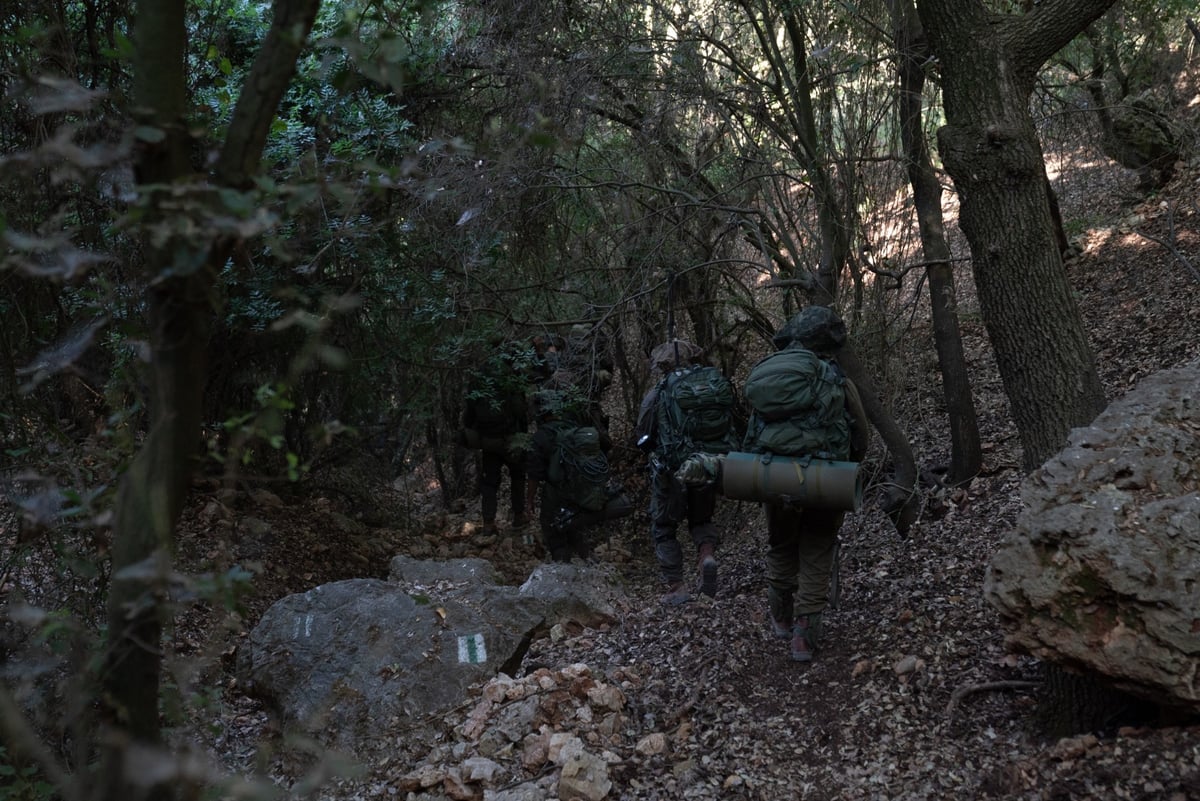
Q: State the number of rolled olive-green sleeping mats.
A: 1